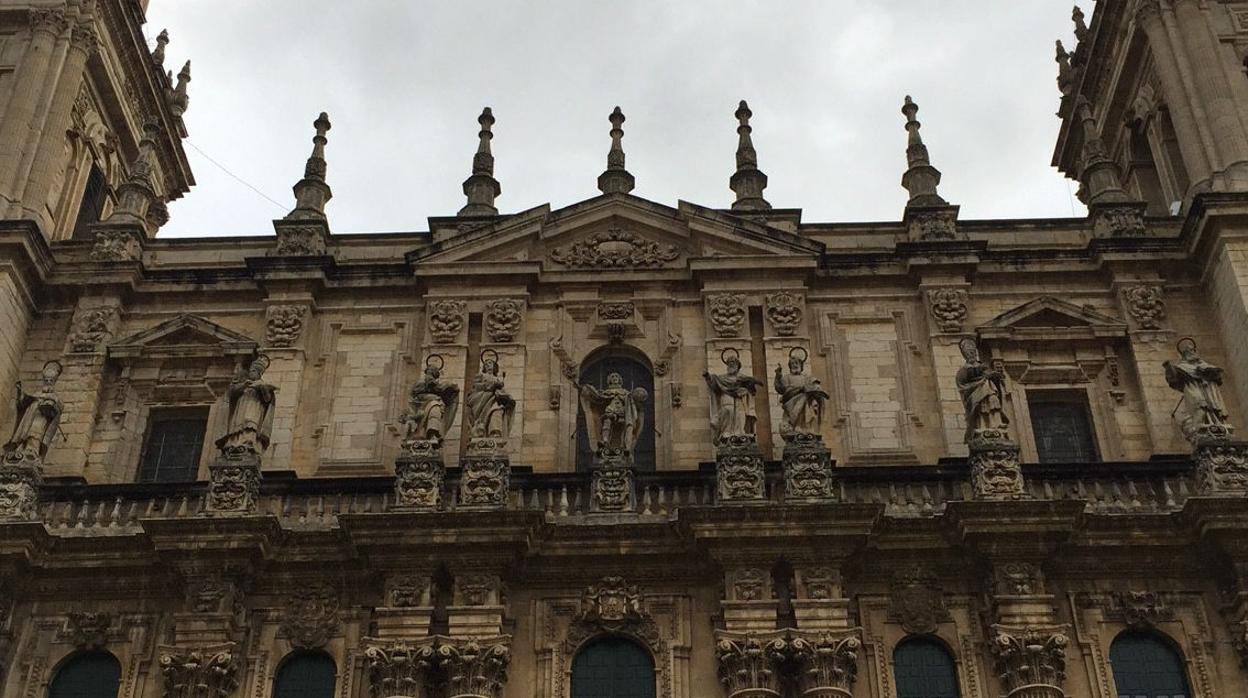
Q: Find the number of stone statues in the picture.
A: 9